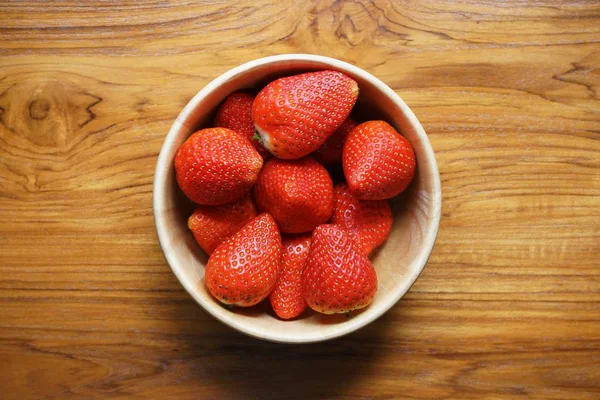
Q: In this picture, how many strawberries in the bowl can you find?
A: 11